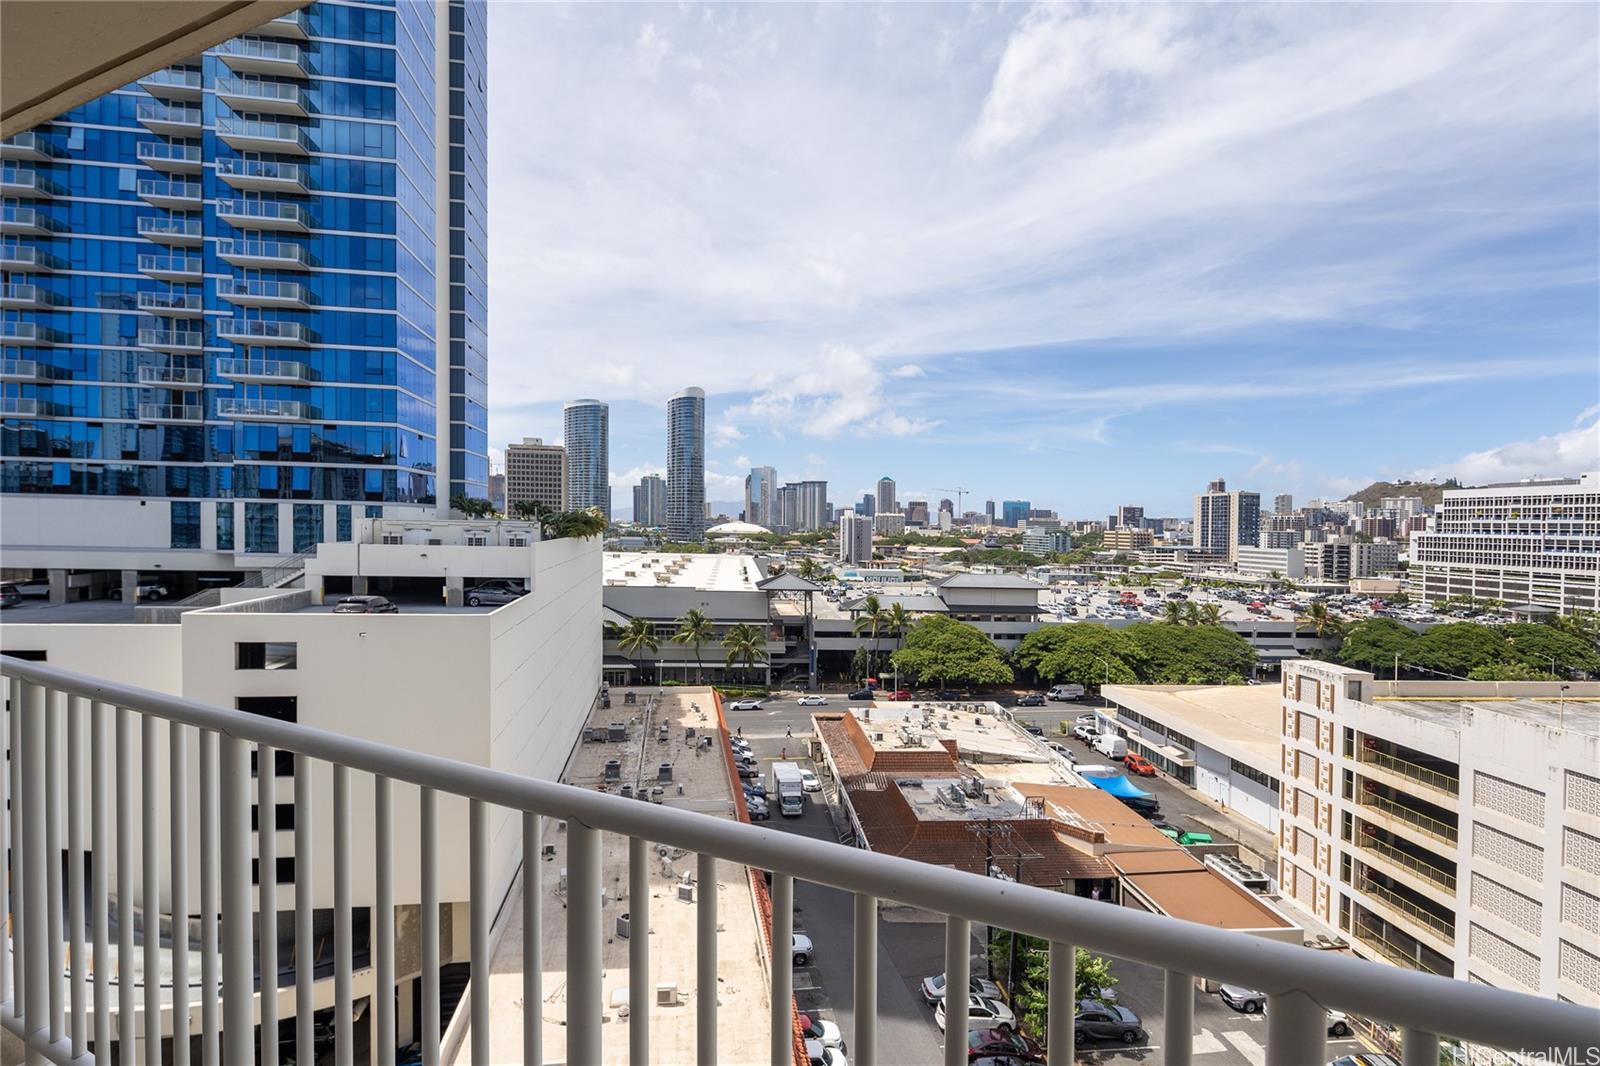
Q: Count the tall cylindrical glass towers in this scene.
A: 2